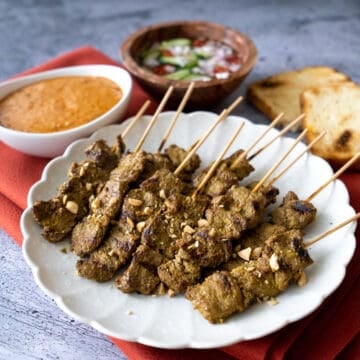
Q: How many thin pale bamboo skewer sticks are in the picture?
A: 12